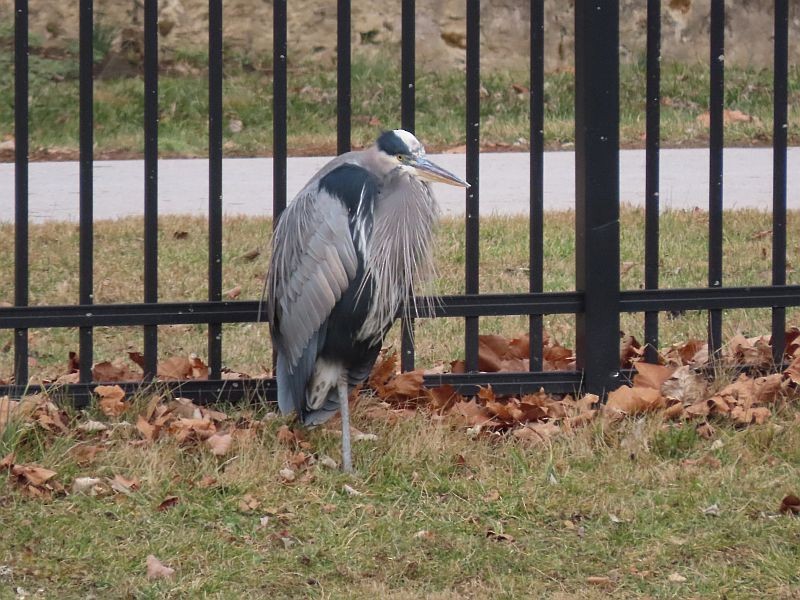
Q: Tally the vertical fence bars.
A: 13